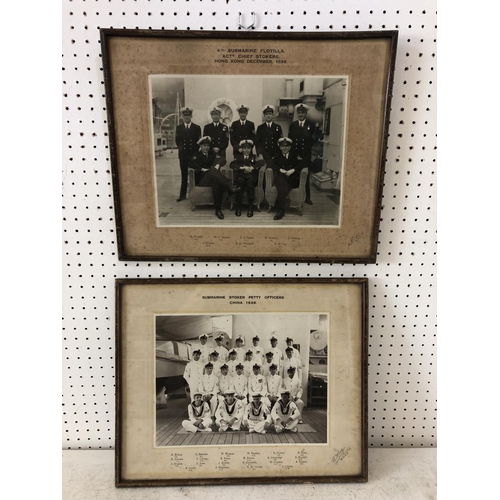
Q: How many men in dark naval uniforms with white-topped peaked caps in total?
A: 8